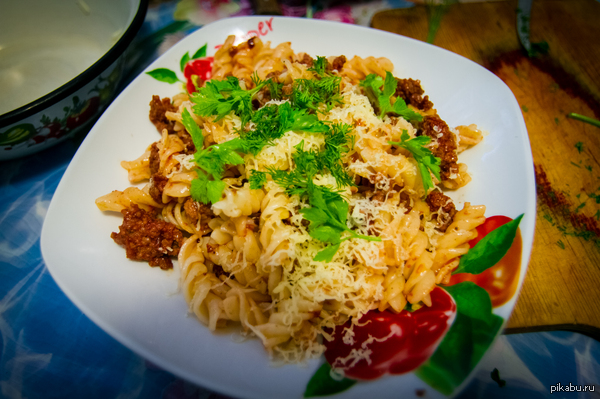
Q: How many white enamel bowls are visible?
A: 1